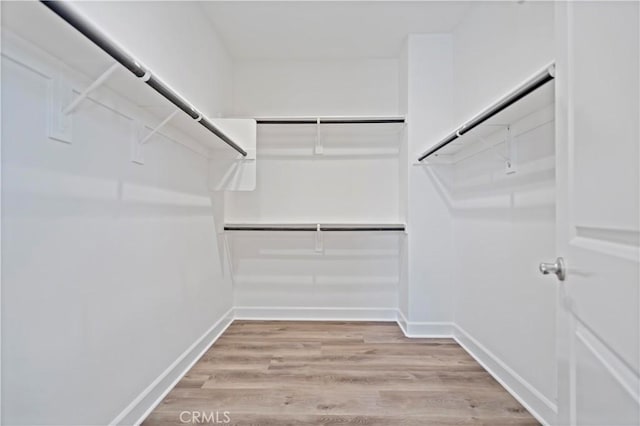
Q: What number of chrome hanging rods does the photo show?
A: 4